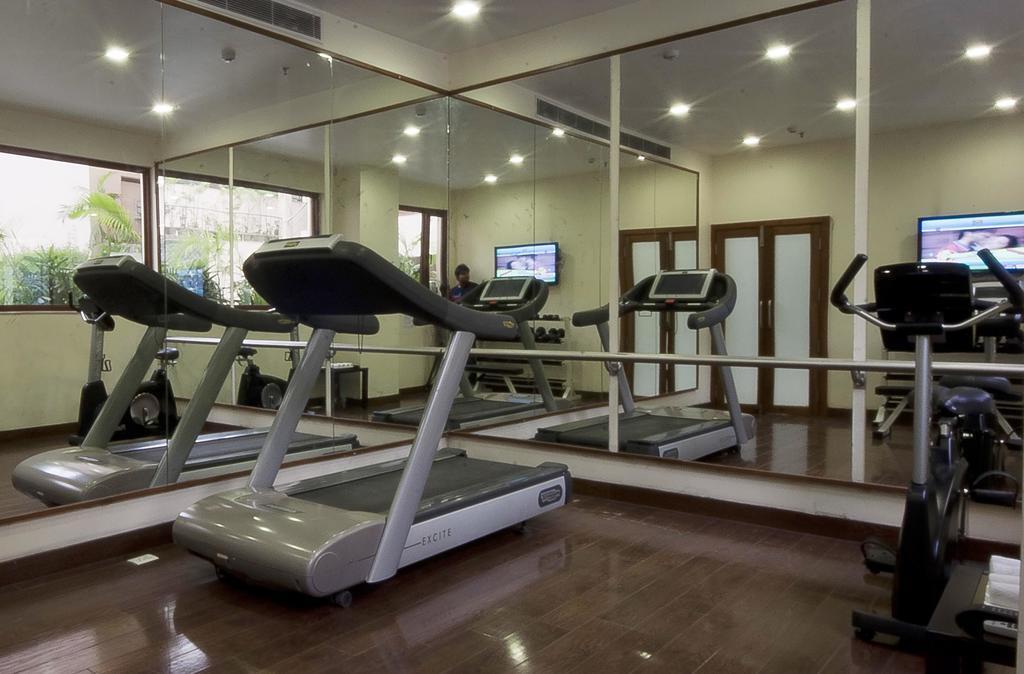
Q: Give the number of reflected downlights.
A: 14